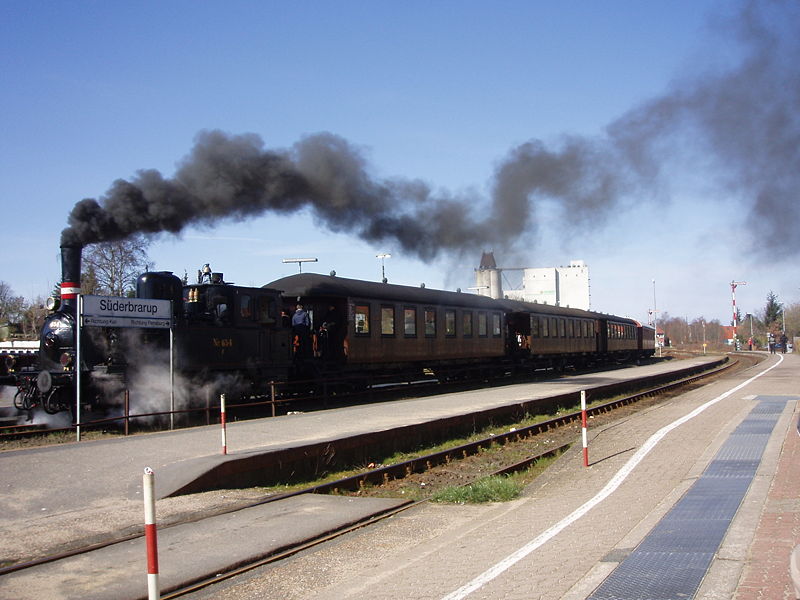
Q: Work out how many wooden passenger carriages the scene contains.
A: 4